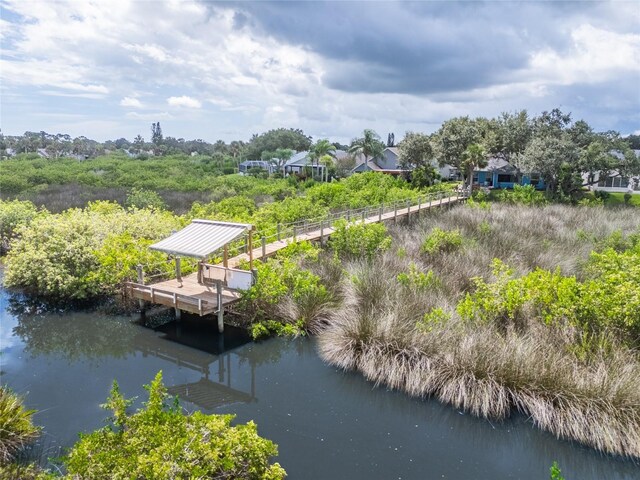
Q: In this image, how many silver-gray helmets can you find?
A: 0